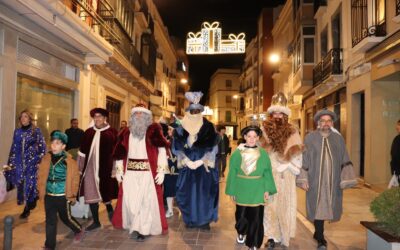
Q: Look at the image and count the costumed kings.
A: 3